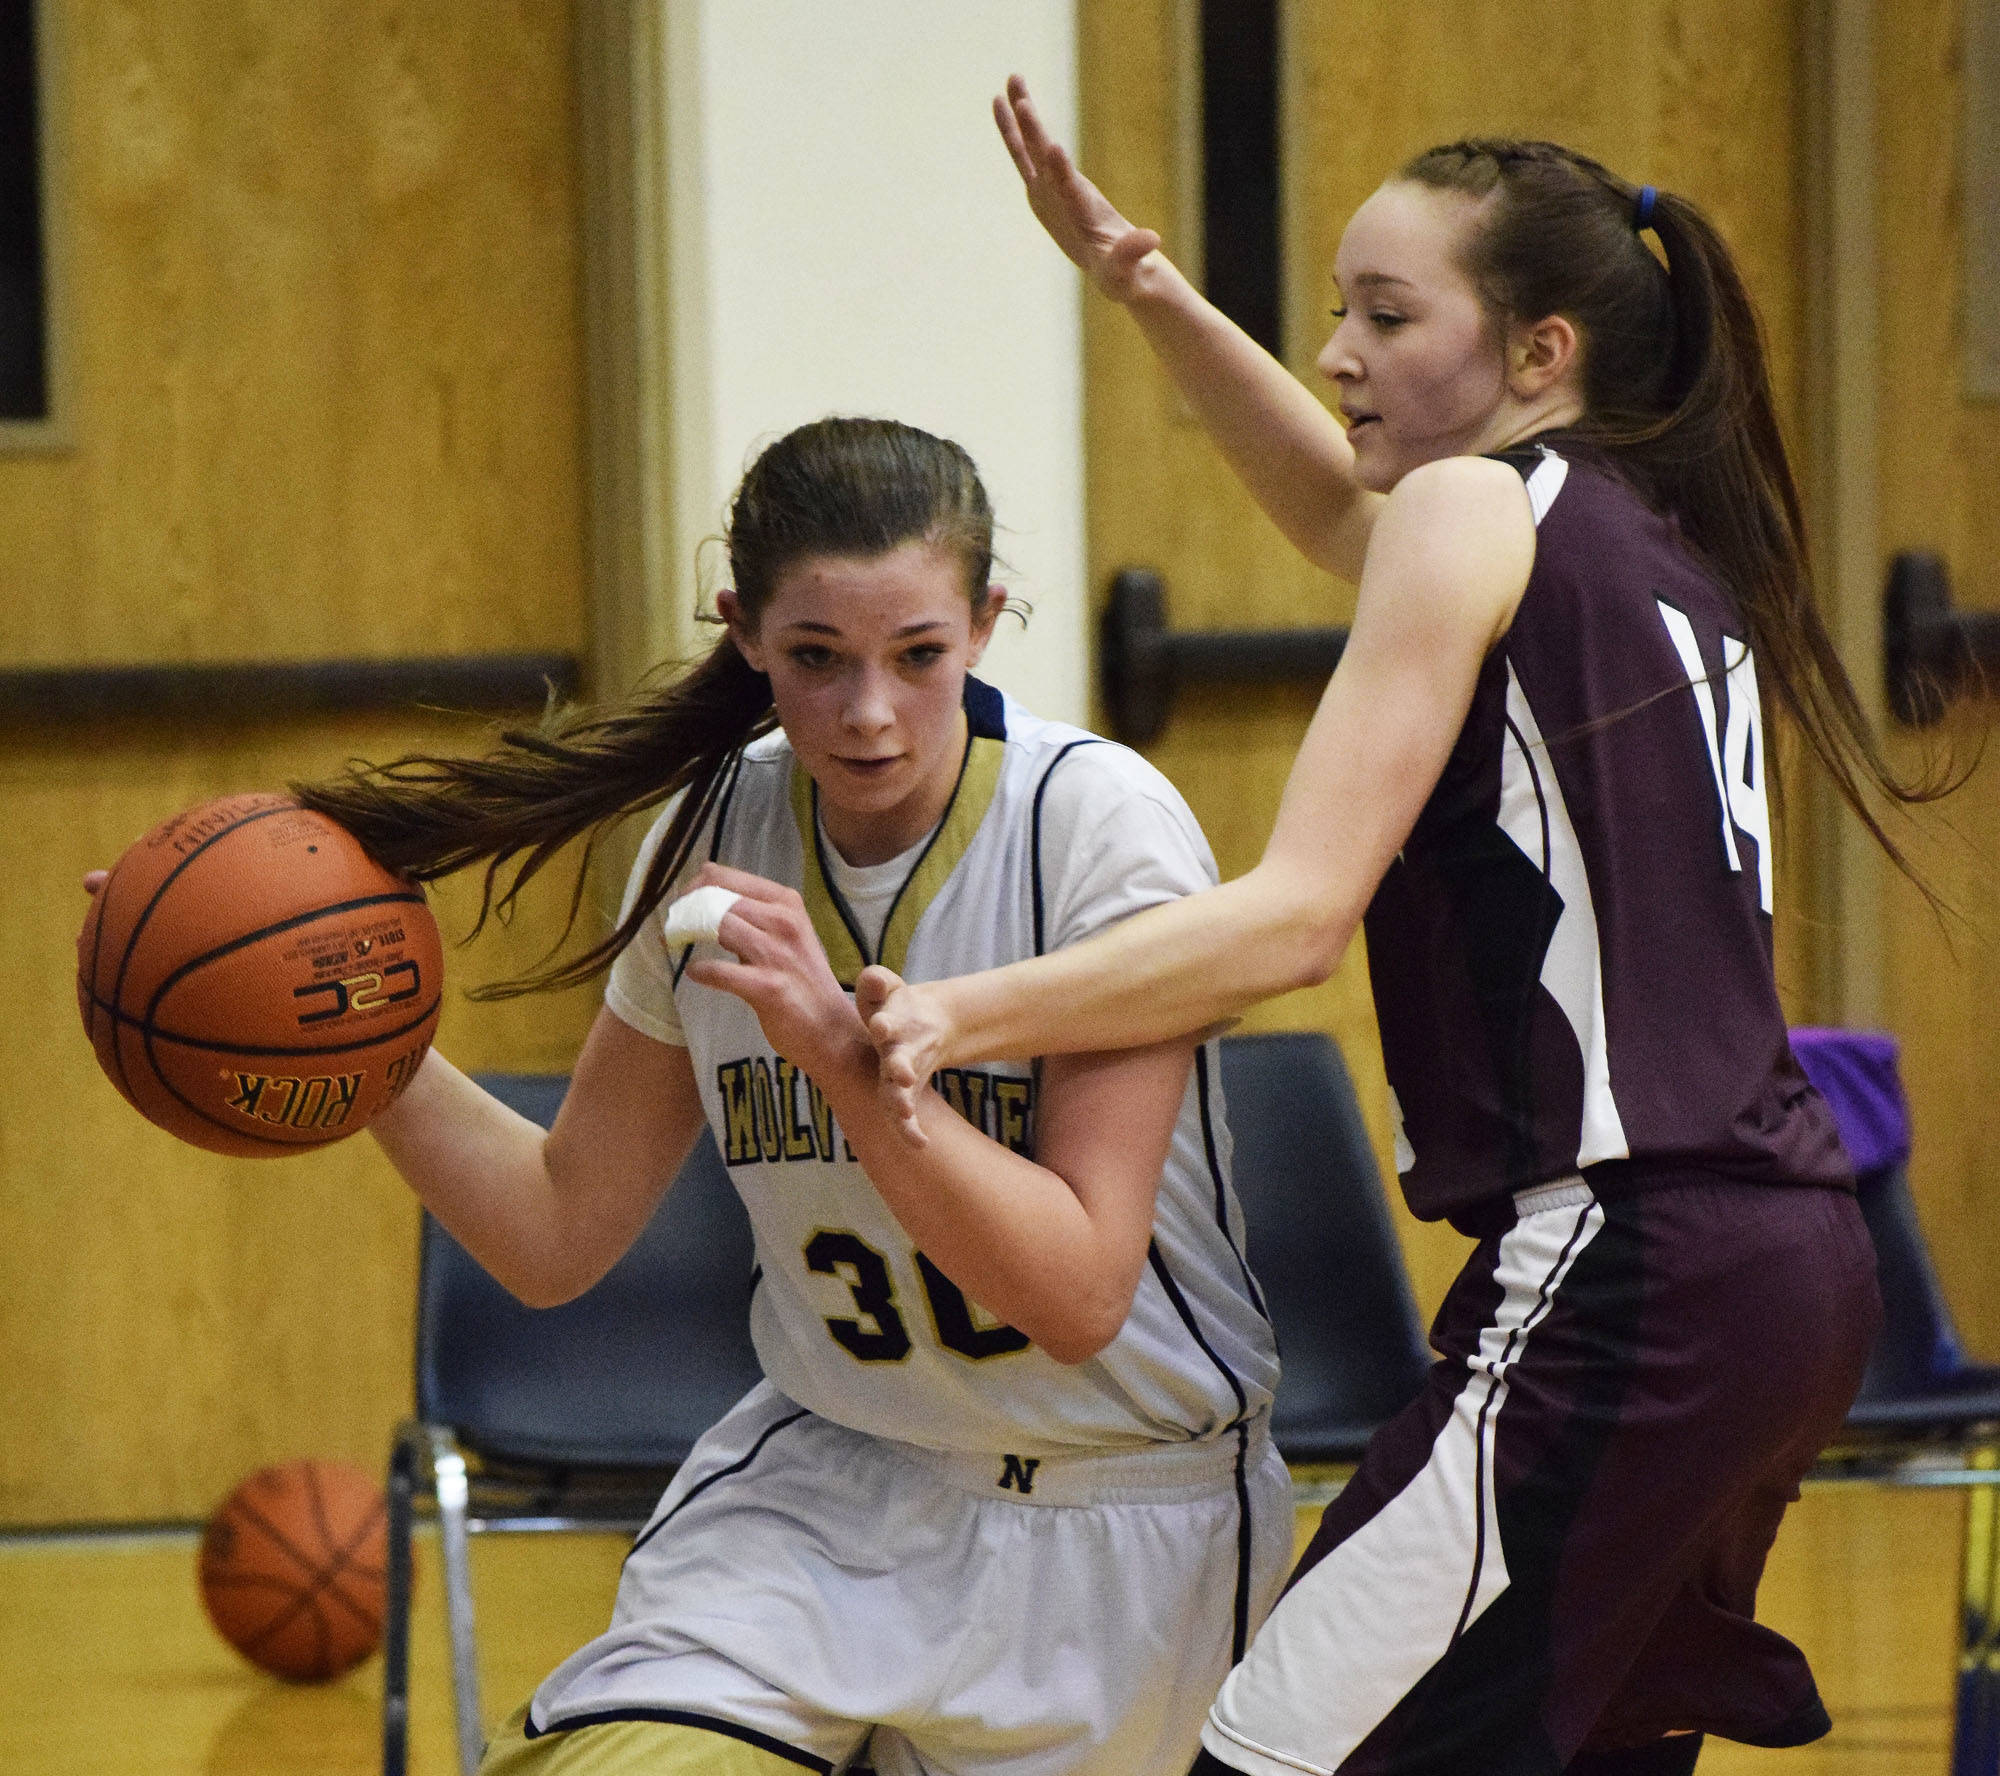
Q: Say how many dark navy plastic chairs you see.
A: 3